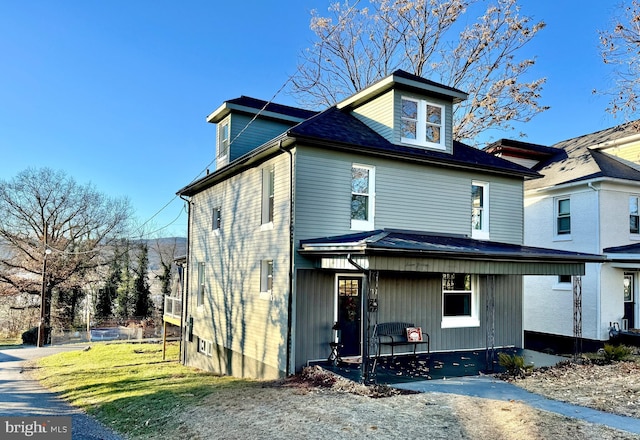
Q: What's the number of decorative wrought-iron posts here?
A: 3